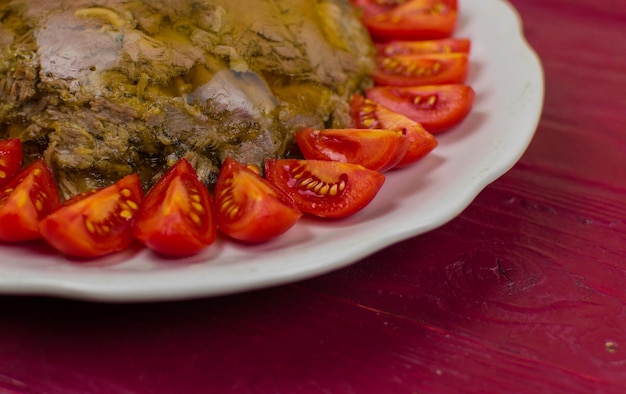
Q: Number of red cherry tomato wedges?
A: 12